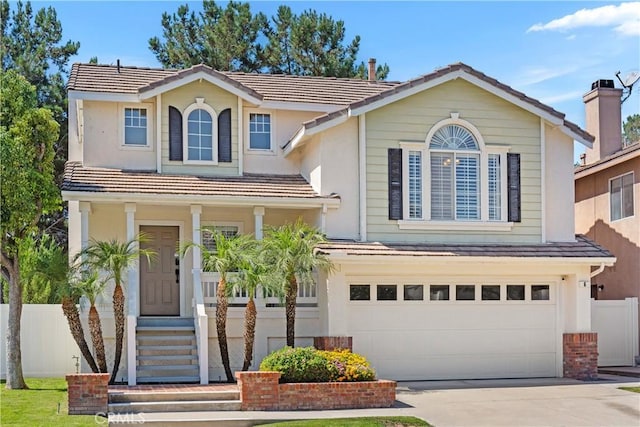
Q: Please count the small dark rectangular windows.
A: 8